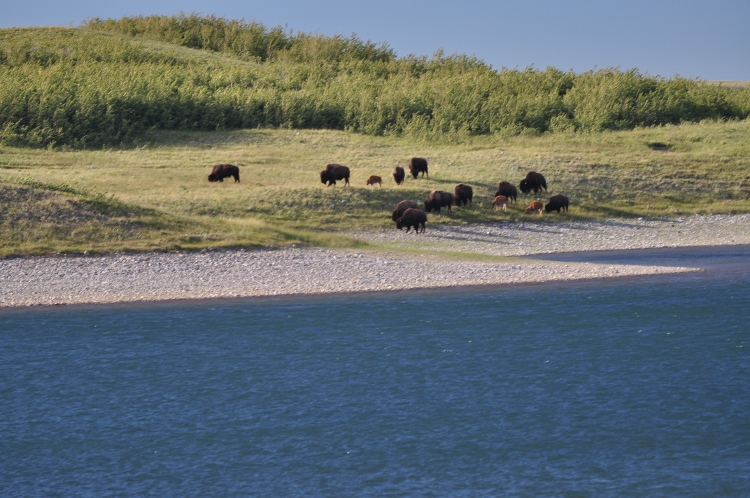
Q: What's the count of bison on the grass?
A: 14